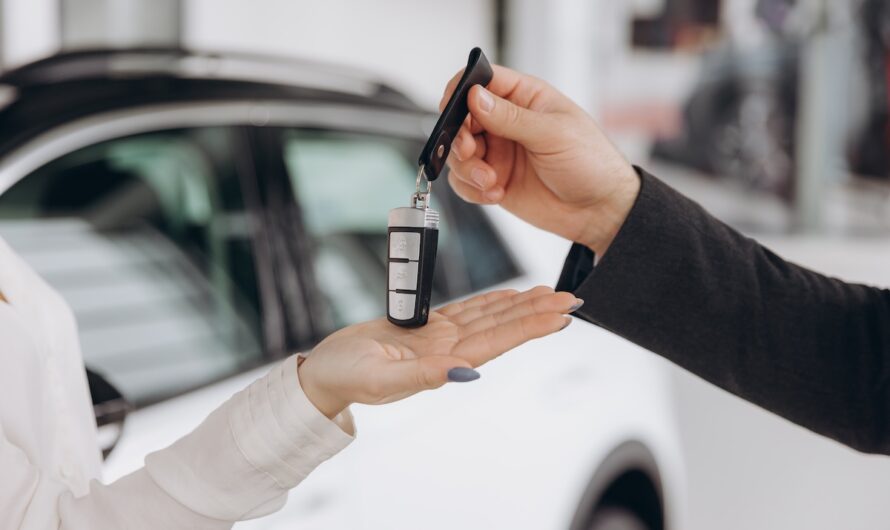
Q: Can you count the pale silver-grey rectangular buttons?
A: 3